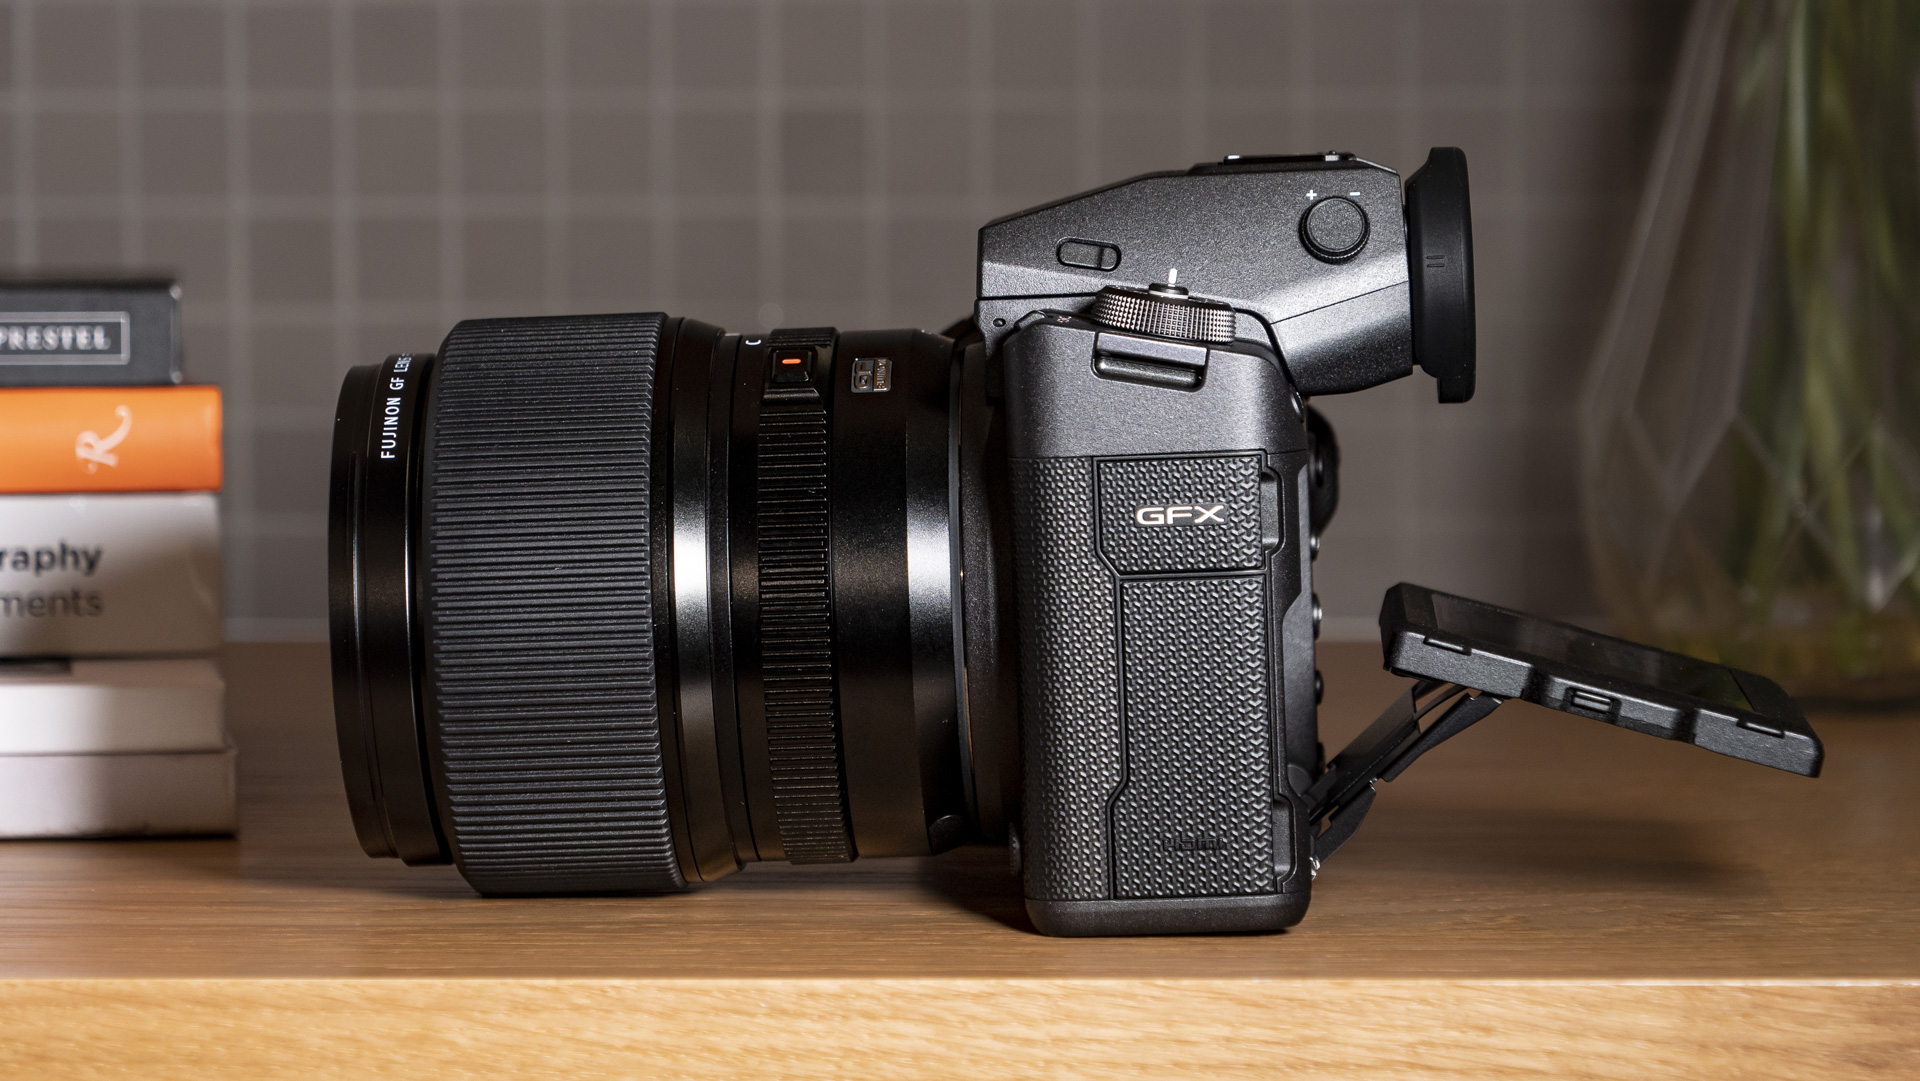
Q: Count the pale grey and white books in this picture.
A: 3